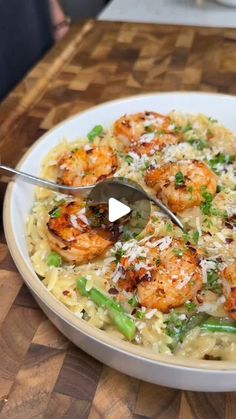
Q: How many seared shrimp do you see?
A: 6